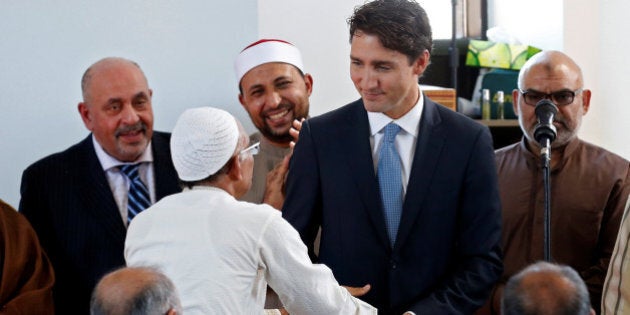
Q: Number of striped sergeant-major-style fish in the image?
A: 0